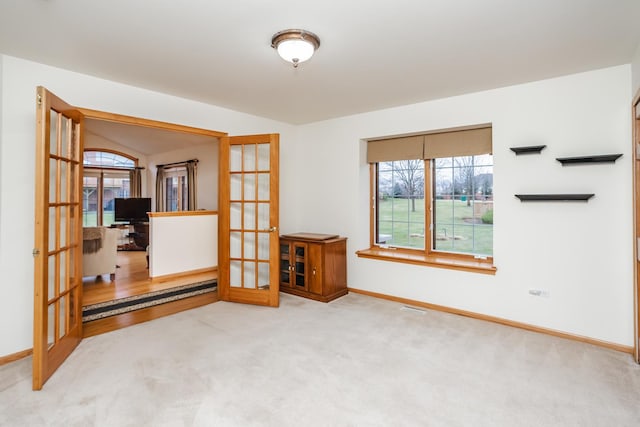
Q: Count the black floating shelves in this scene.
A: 3